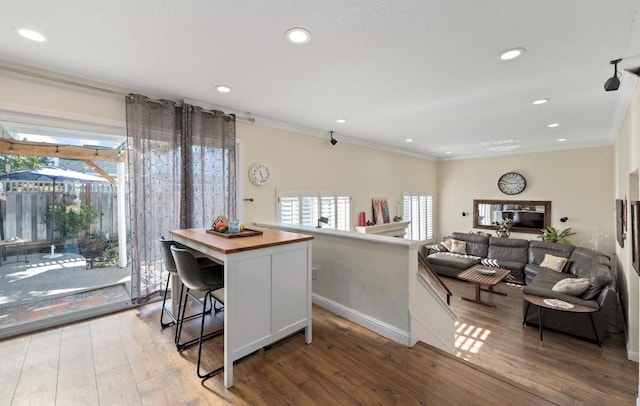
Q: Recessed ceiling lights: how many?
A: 10